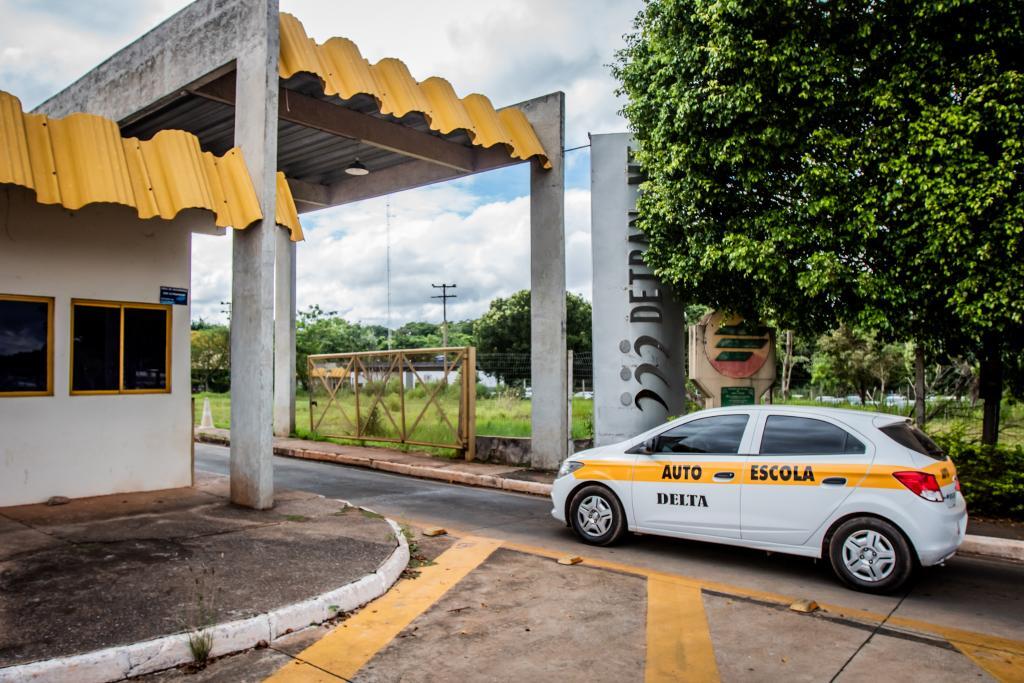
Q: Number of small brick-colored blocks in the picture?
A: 3